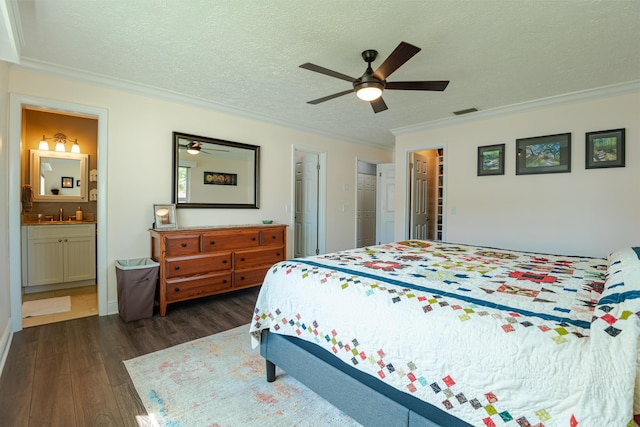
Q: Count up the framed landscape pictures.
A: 3